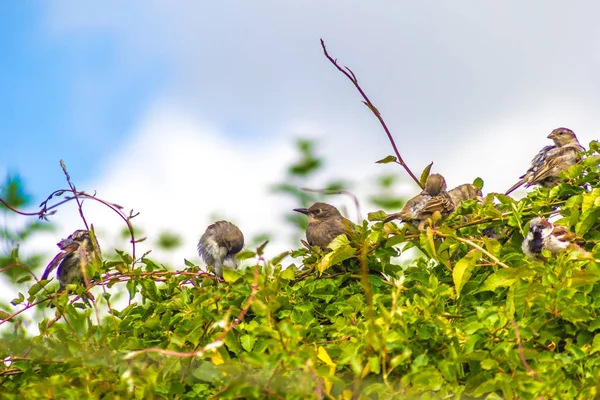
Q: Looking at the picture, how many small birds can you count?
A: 7